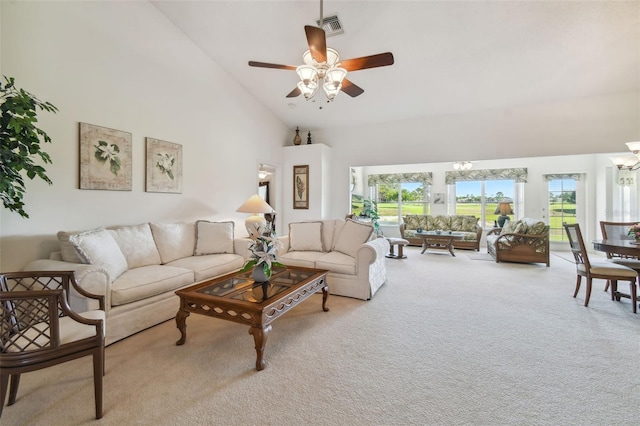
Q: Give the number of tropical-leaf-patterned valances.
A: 3